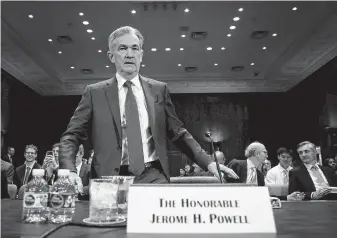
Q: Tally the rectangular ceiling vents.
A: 6